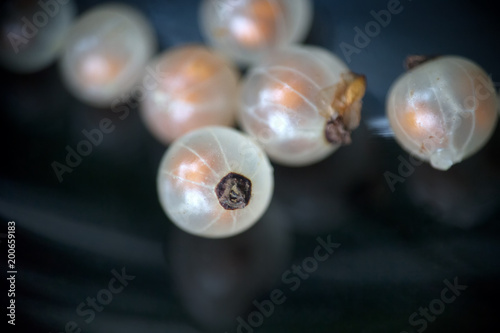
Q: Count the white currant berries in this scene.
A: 7